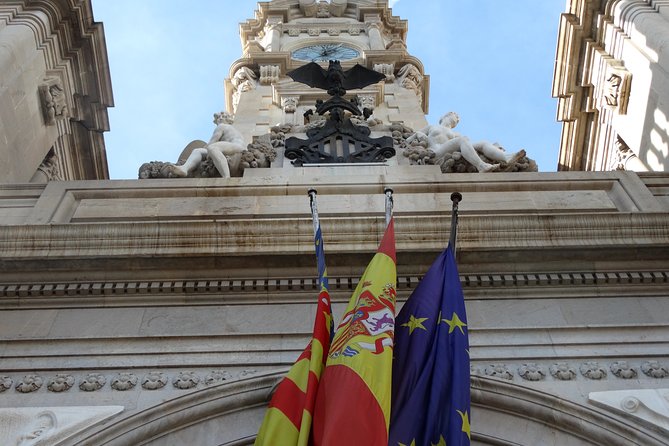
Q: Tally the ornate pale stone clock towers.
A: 1